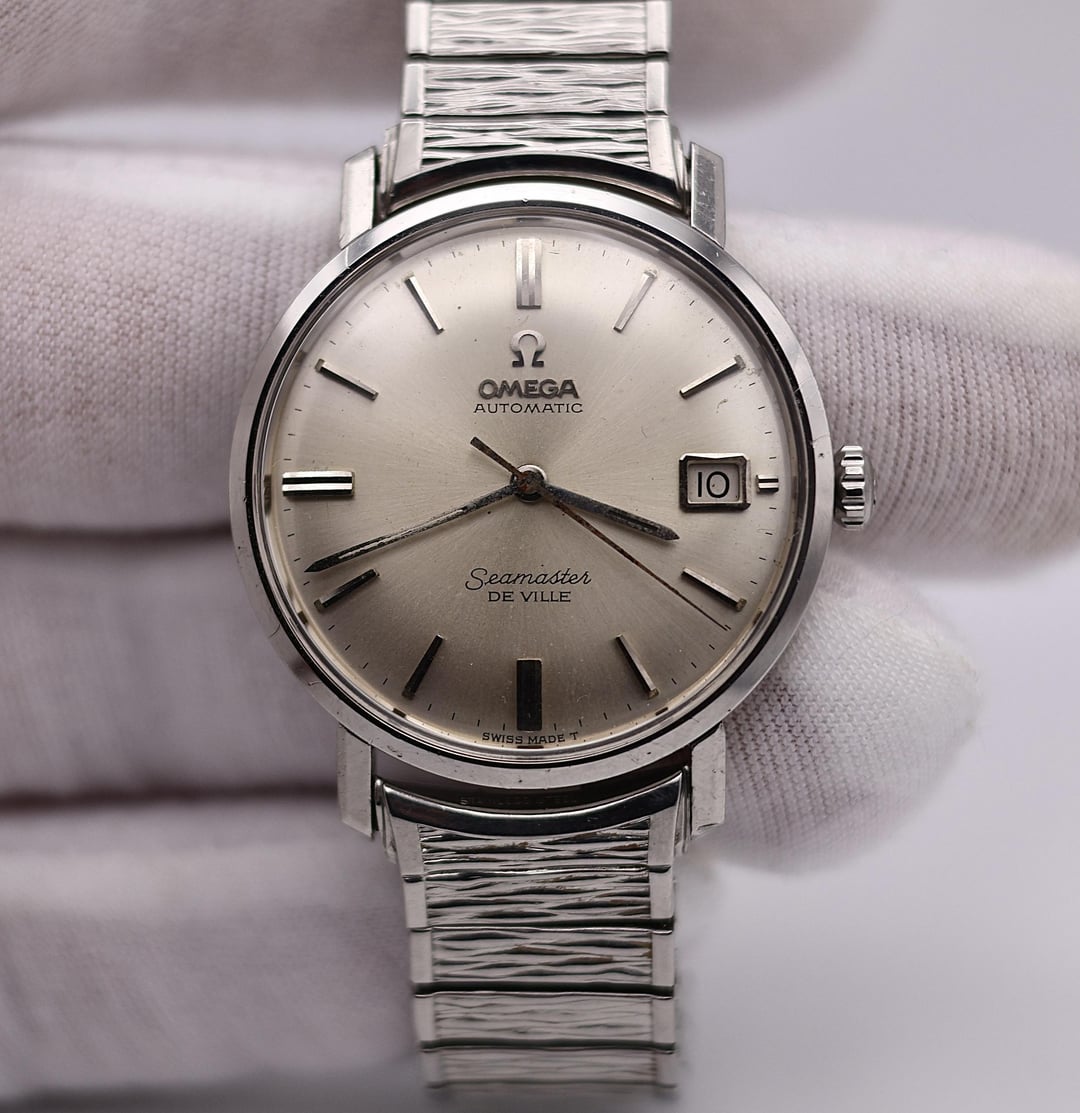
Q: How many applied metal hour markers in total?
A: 12